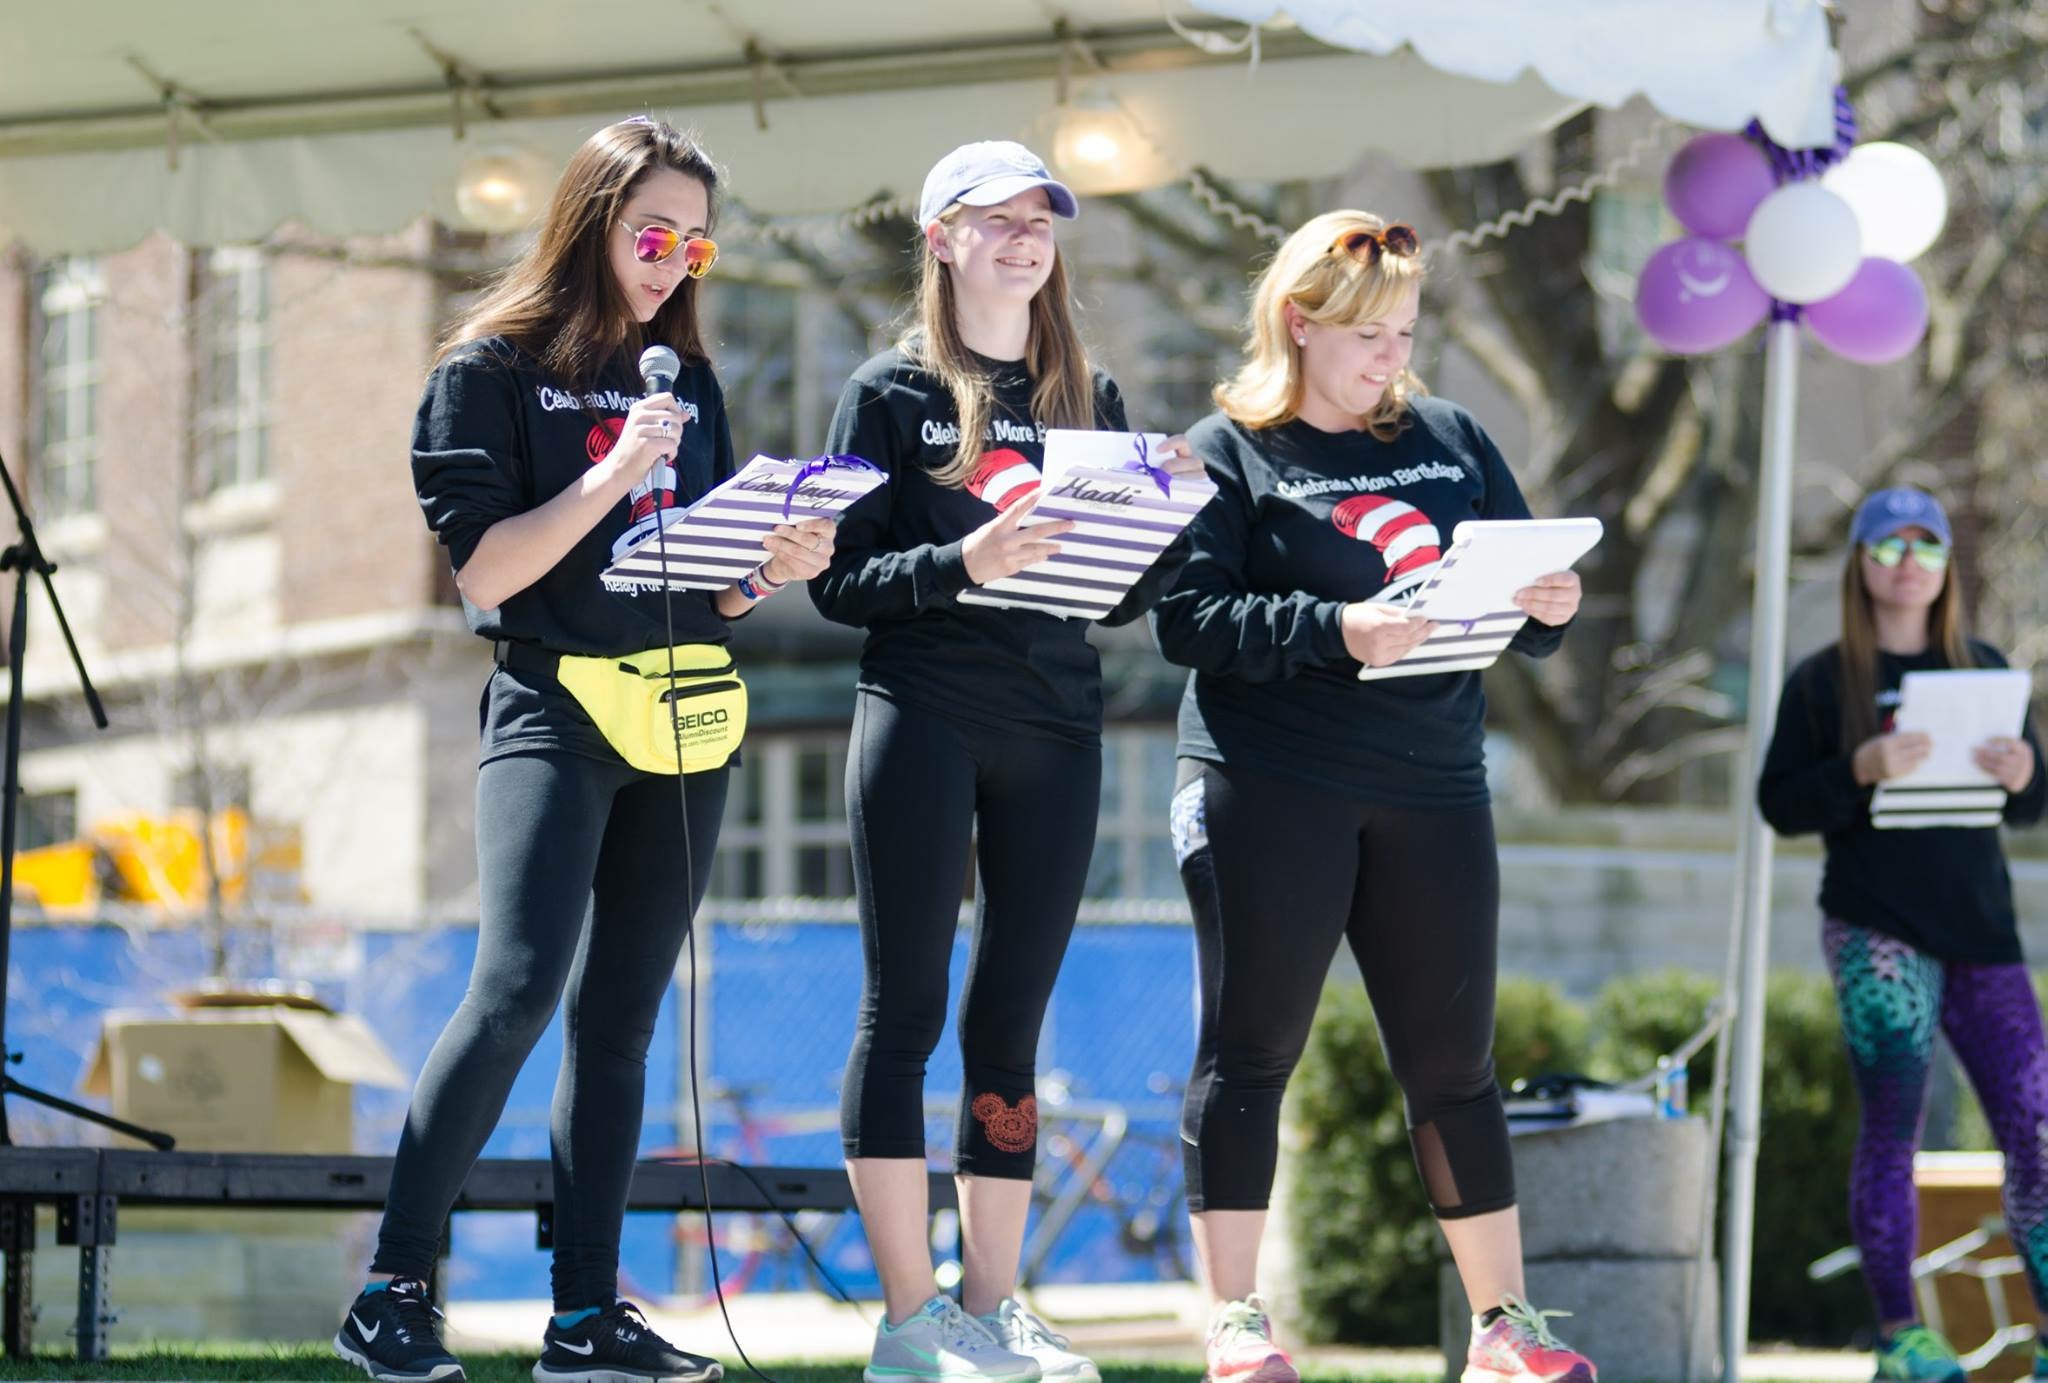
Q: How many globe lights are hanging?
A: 2